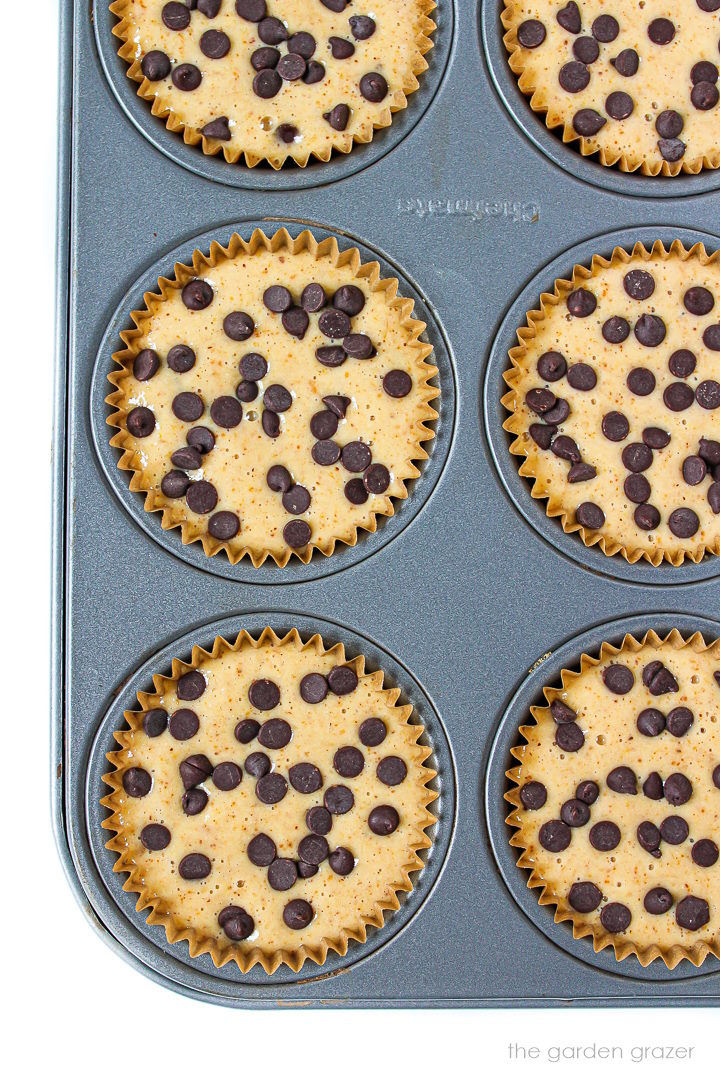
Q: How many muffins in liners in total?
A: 6